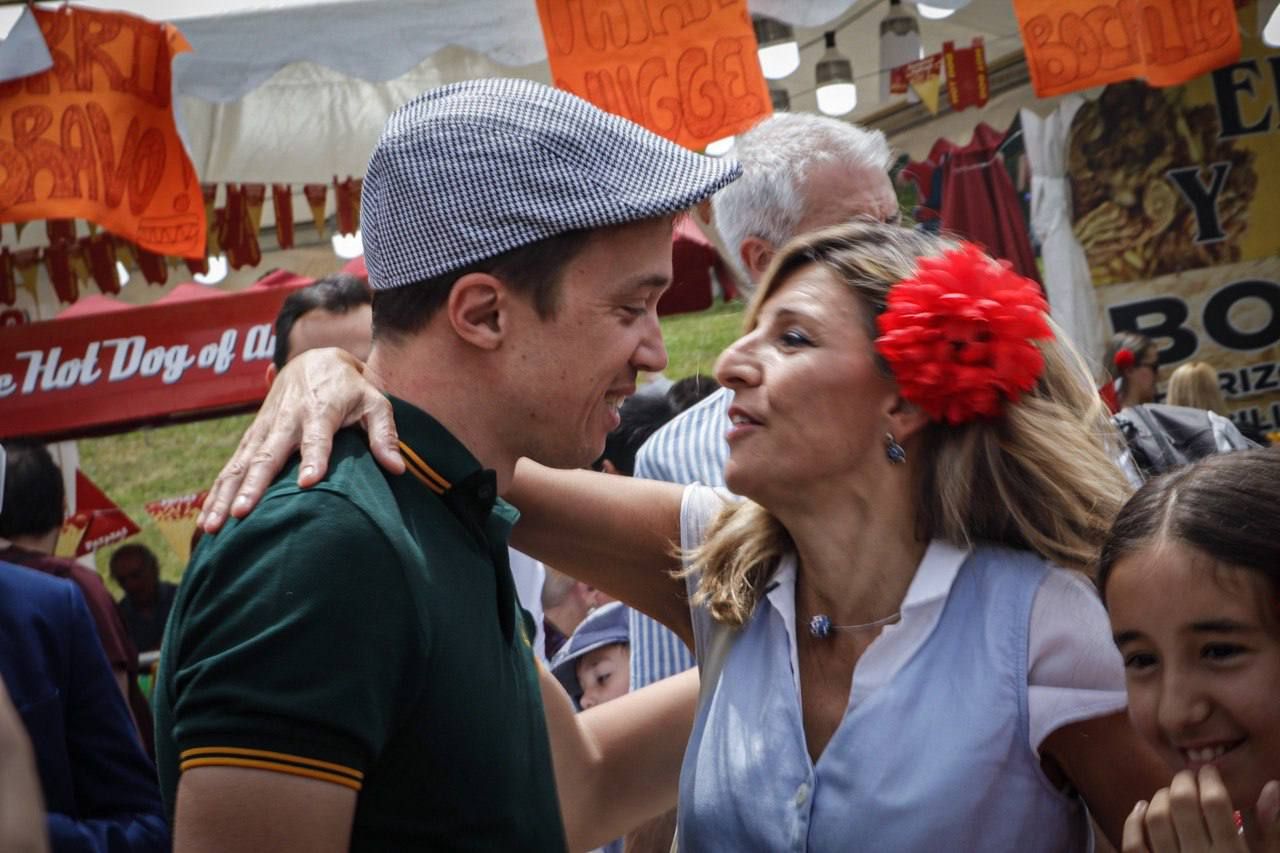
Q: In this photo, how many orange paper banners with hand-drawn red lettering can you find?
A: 3